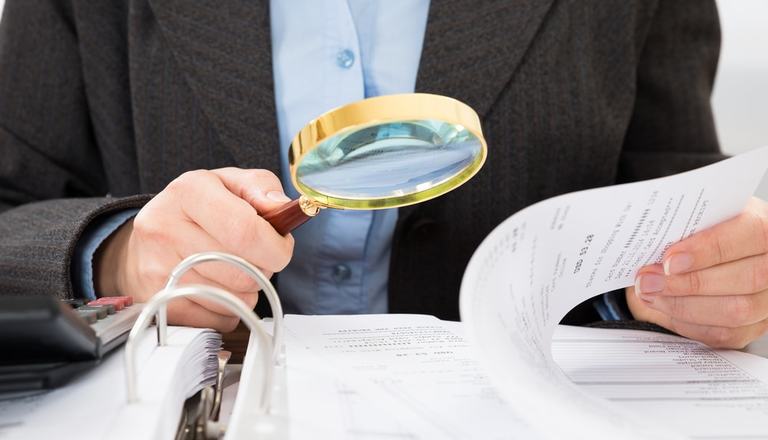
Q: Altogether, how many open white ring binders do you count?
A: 1